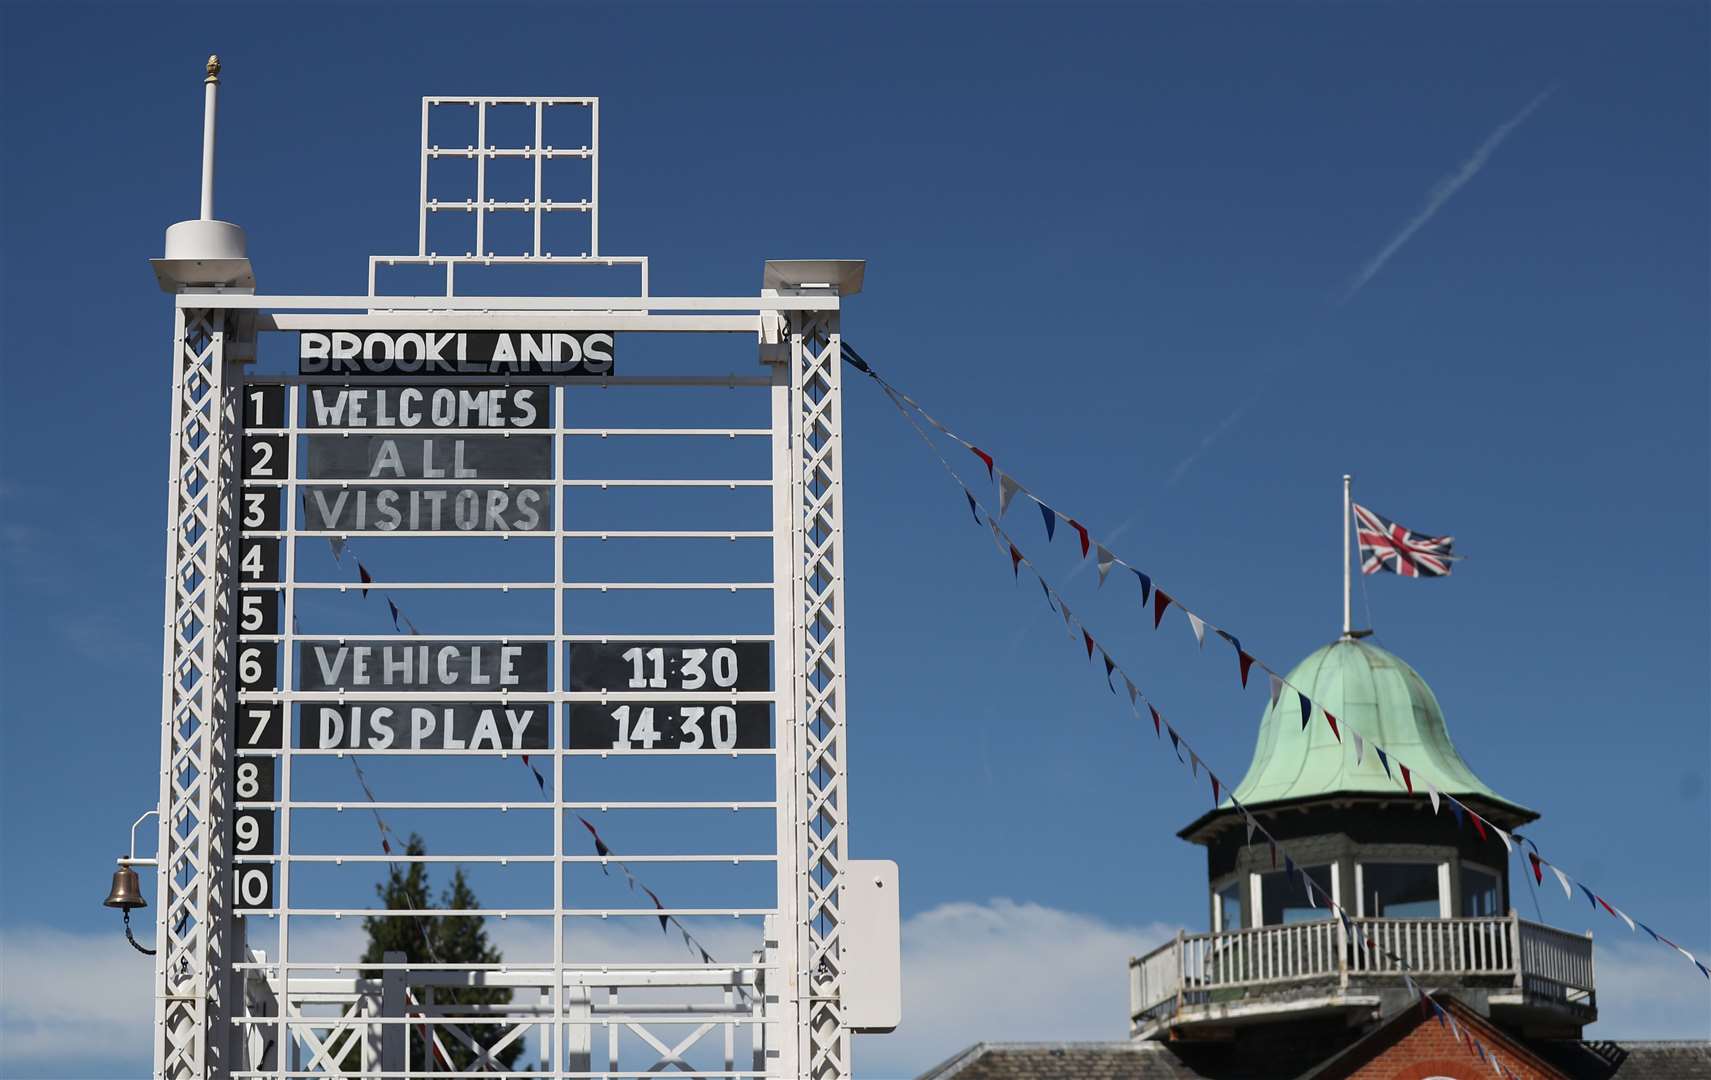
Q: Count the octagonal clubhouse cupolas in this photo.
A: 1